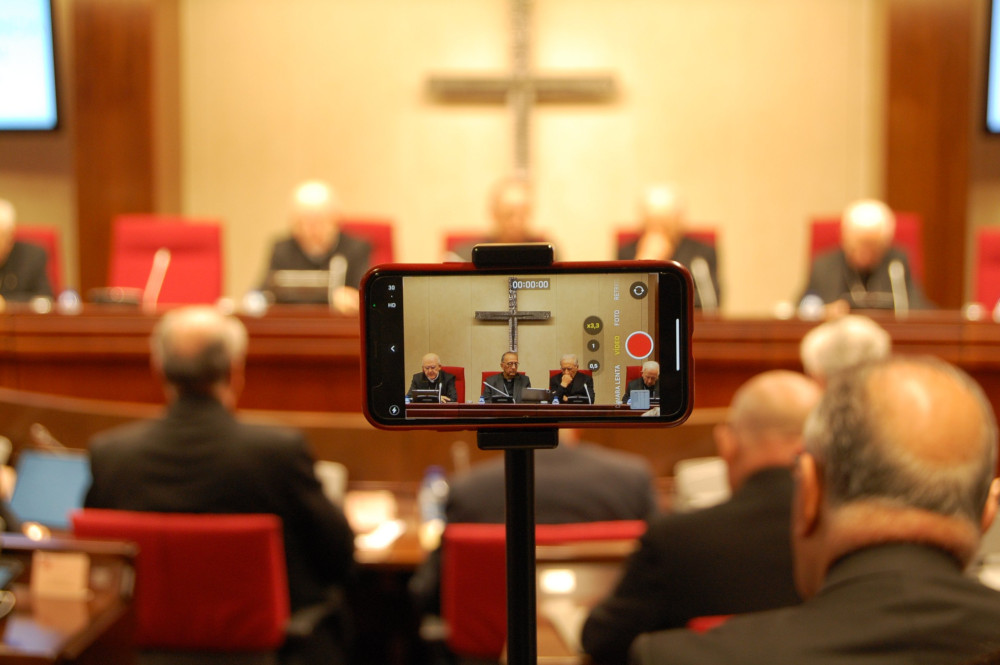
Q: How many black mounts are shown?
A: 1